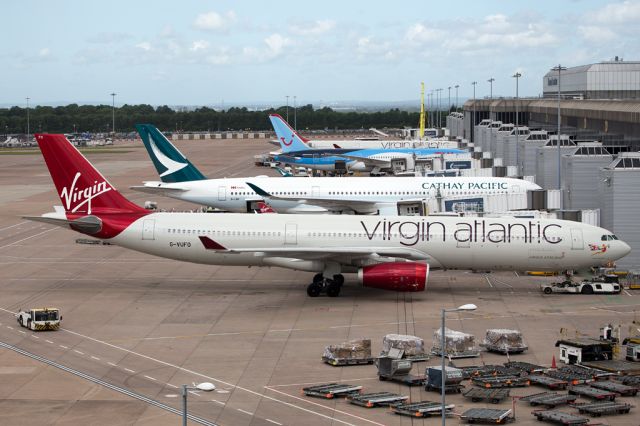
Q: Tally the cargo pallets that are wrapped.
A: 4